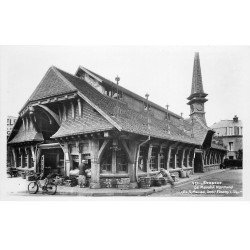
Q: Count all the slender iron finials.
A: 4